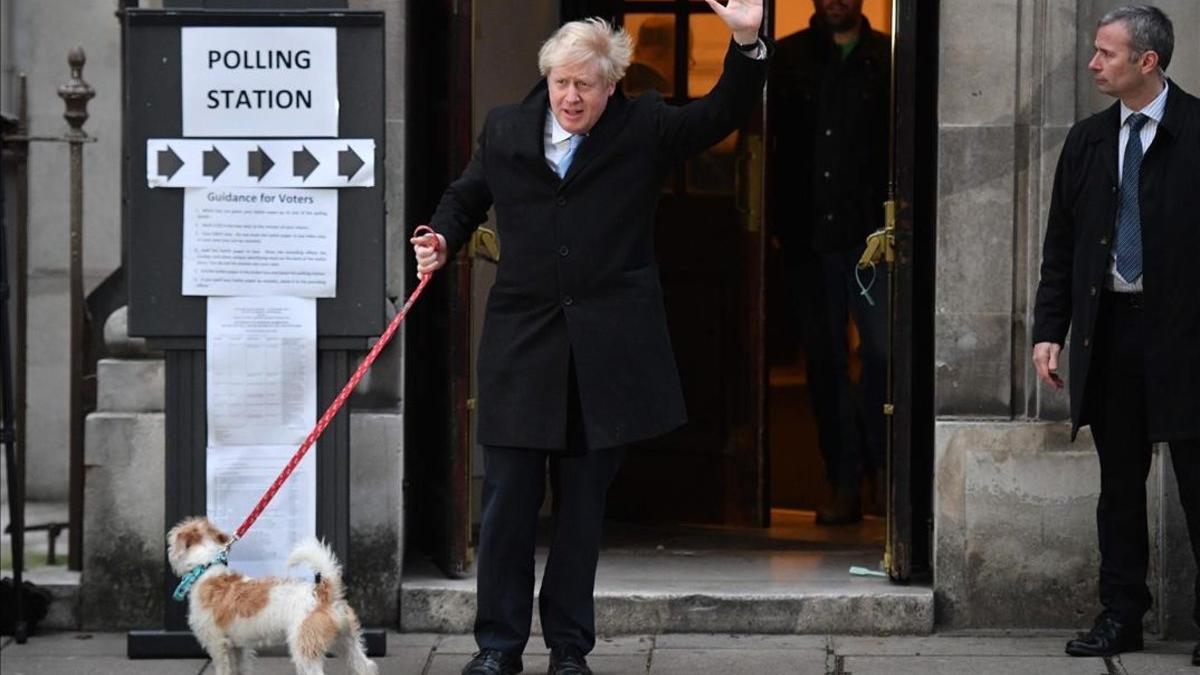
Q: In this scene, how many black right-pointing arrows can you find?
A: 5